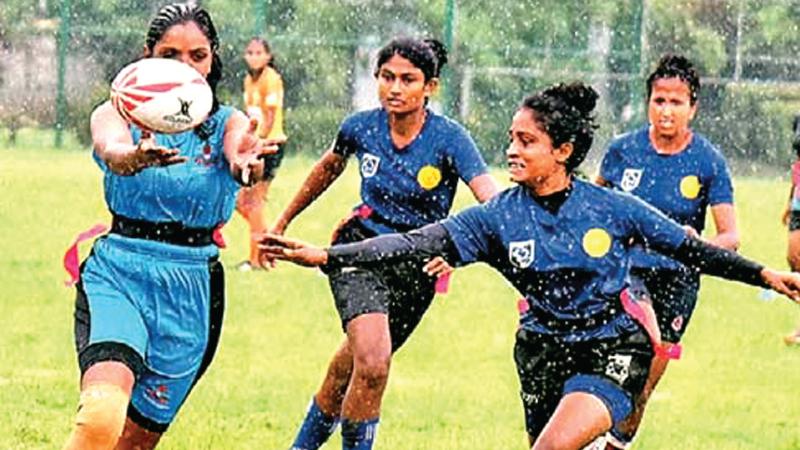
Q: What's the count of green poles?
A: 4